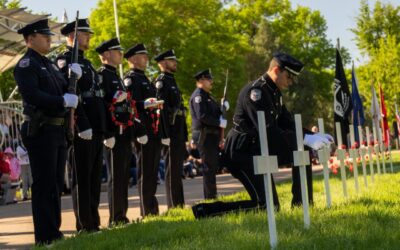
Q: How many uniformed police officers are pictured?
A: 7